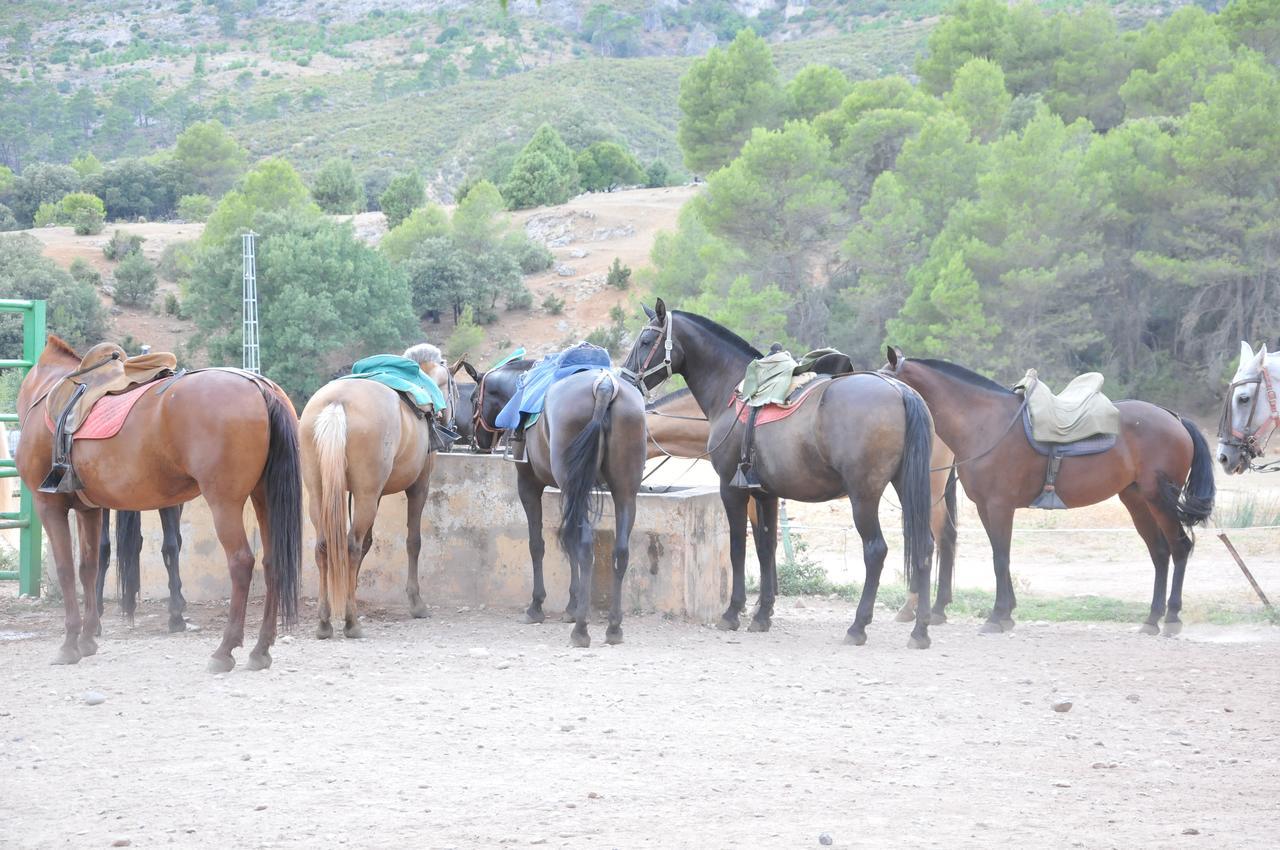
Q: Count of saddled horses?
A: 5